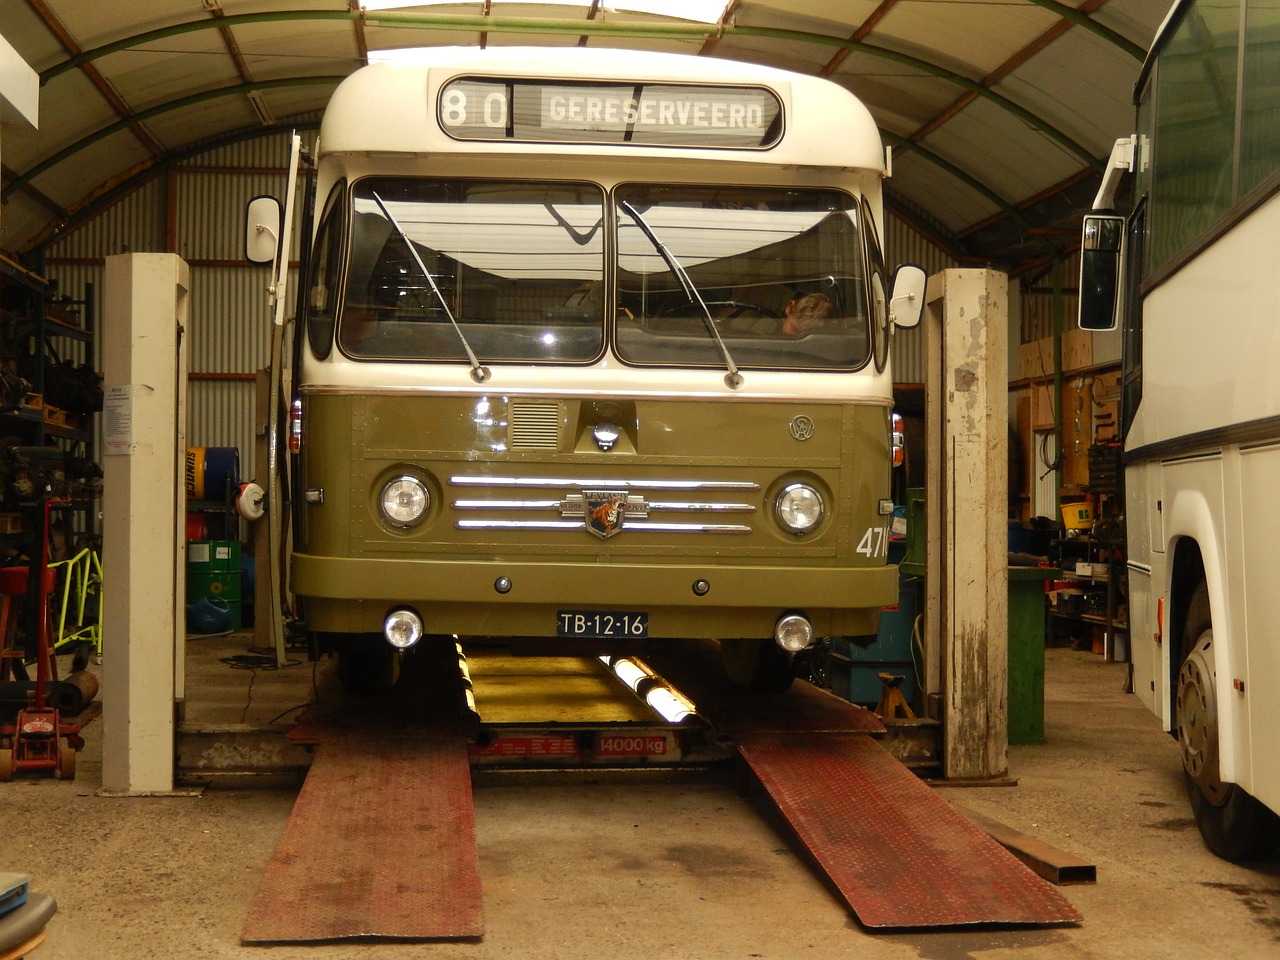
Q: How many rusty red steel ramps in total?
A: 2